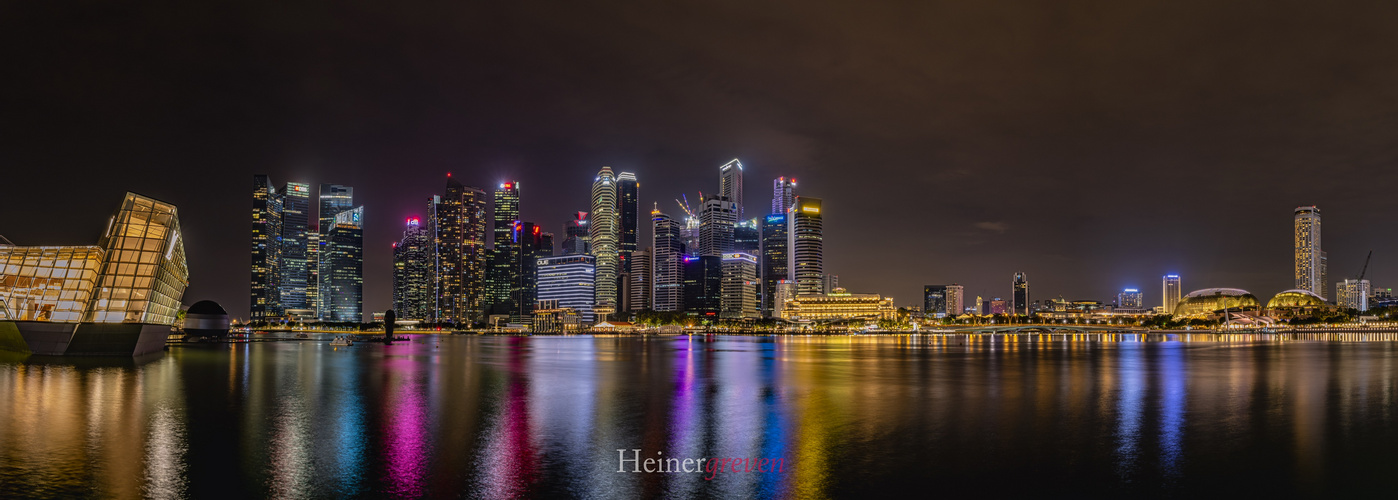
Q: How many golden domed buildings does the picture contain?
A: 2